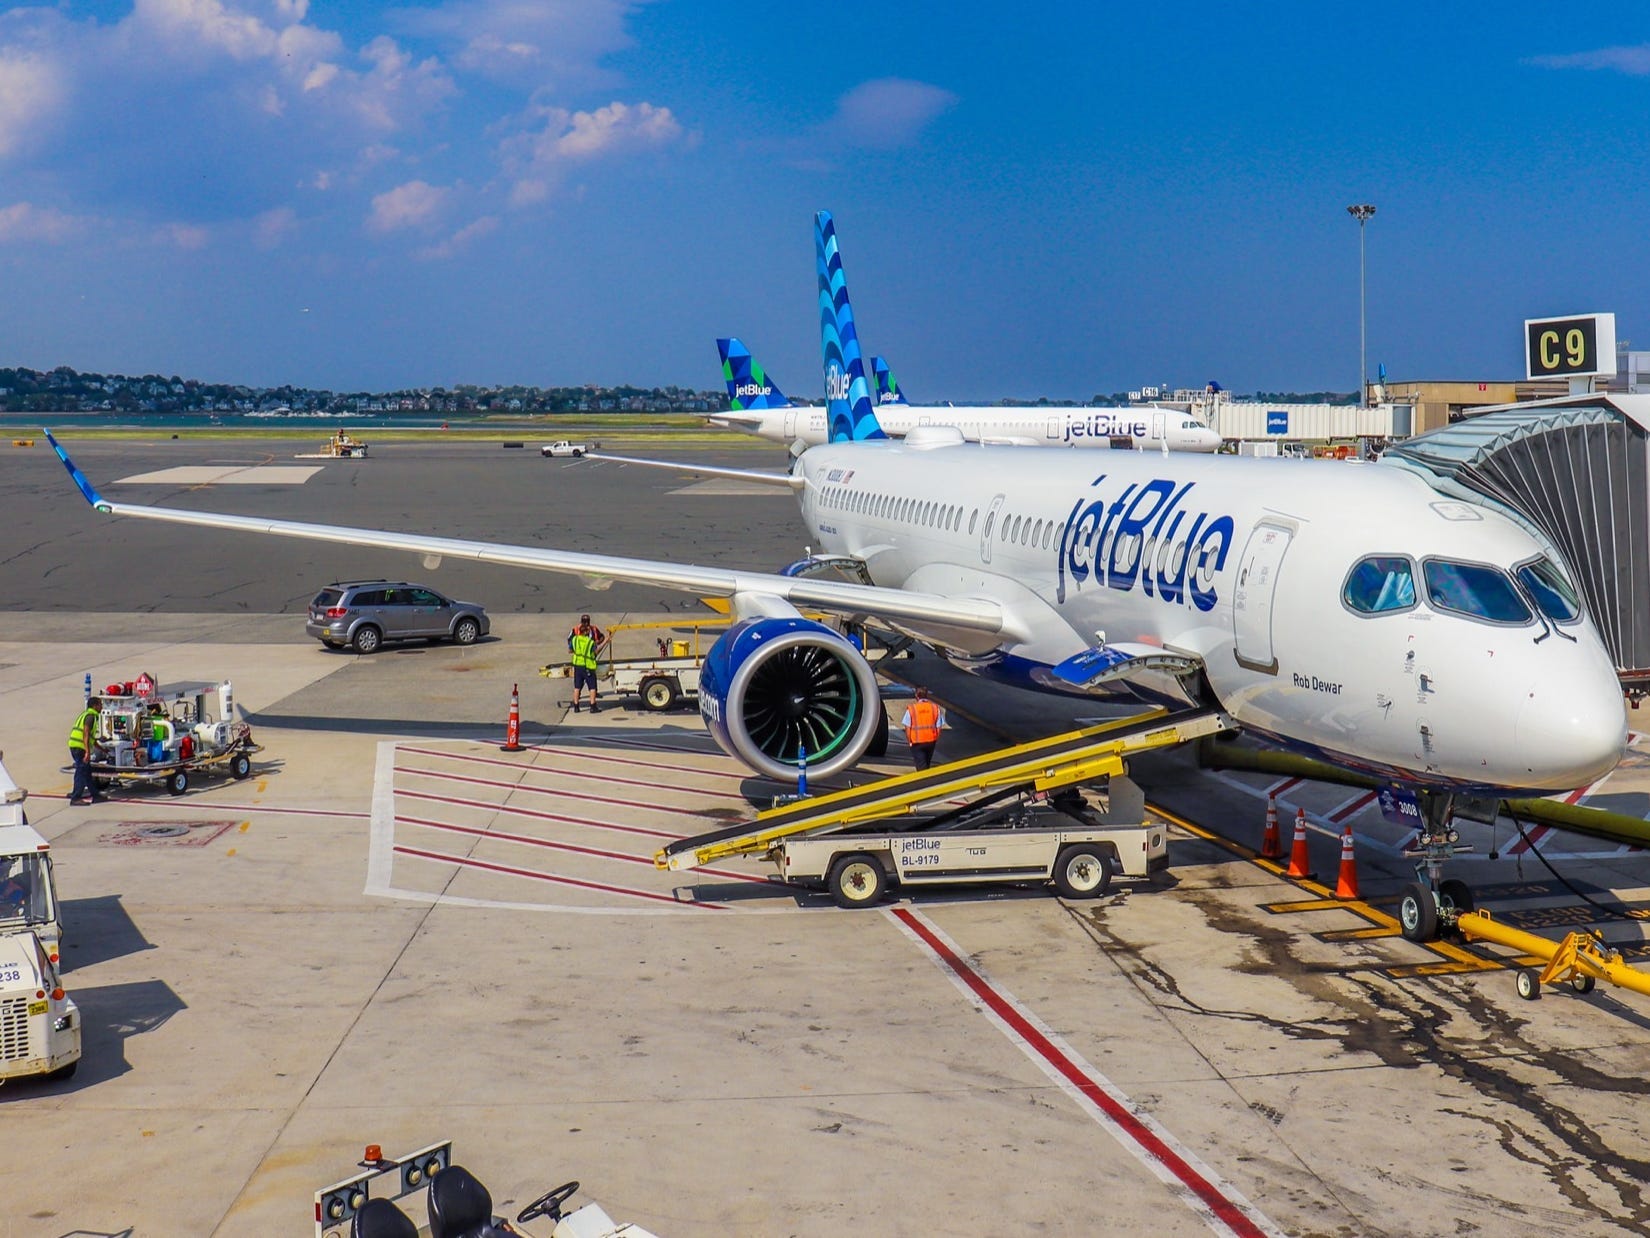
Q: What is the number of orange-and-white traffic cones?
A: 4